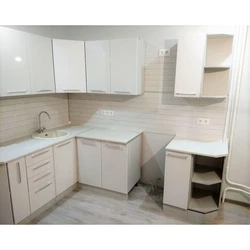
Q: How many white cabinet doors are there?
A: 11